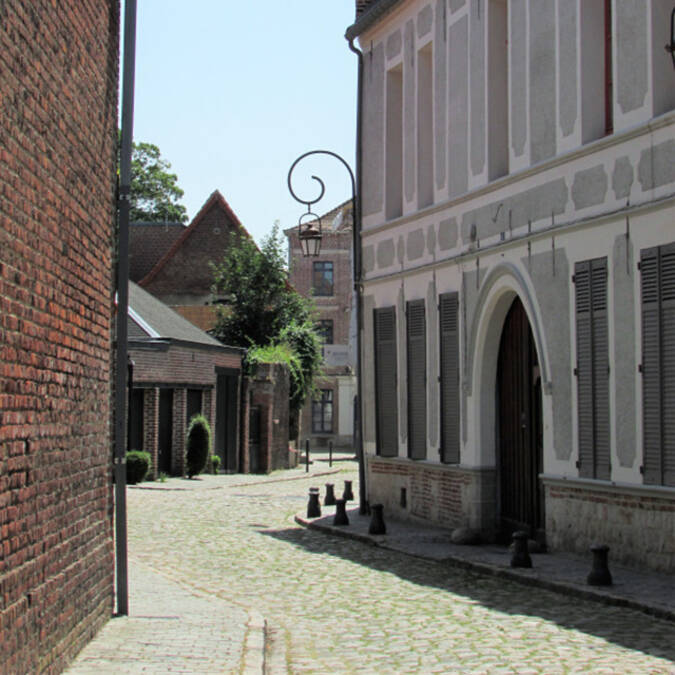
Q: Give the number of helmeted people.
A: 0